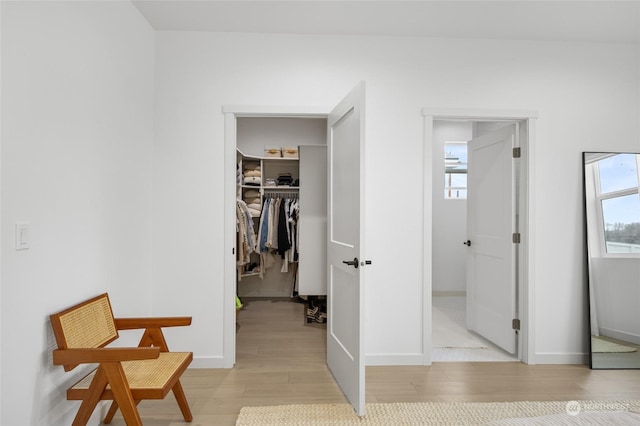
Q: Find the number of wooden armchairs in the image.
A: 1